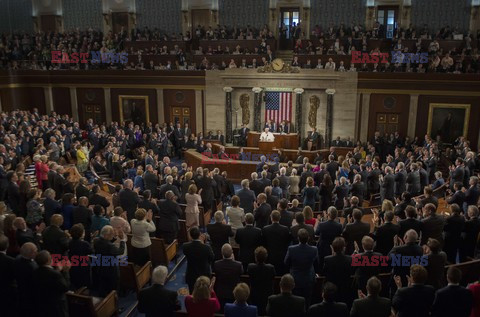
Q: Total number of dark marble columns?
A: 4